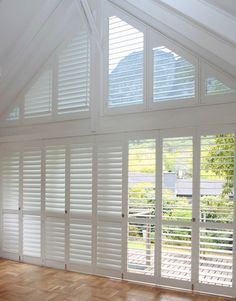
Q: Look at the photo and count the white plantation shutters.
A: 14